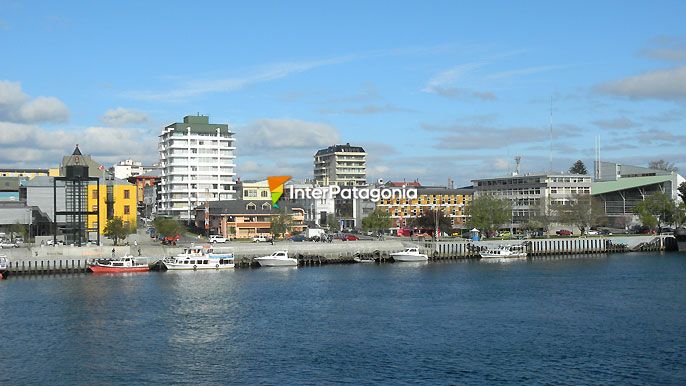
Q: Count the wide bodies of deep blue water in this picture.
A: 1